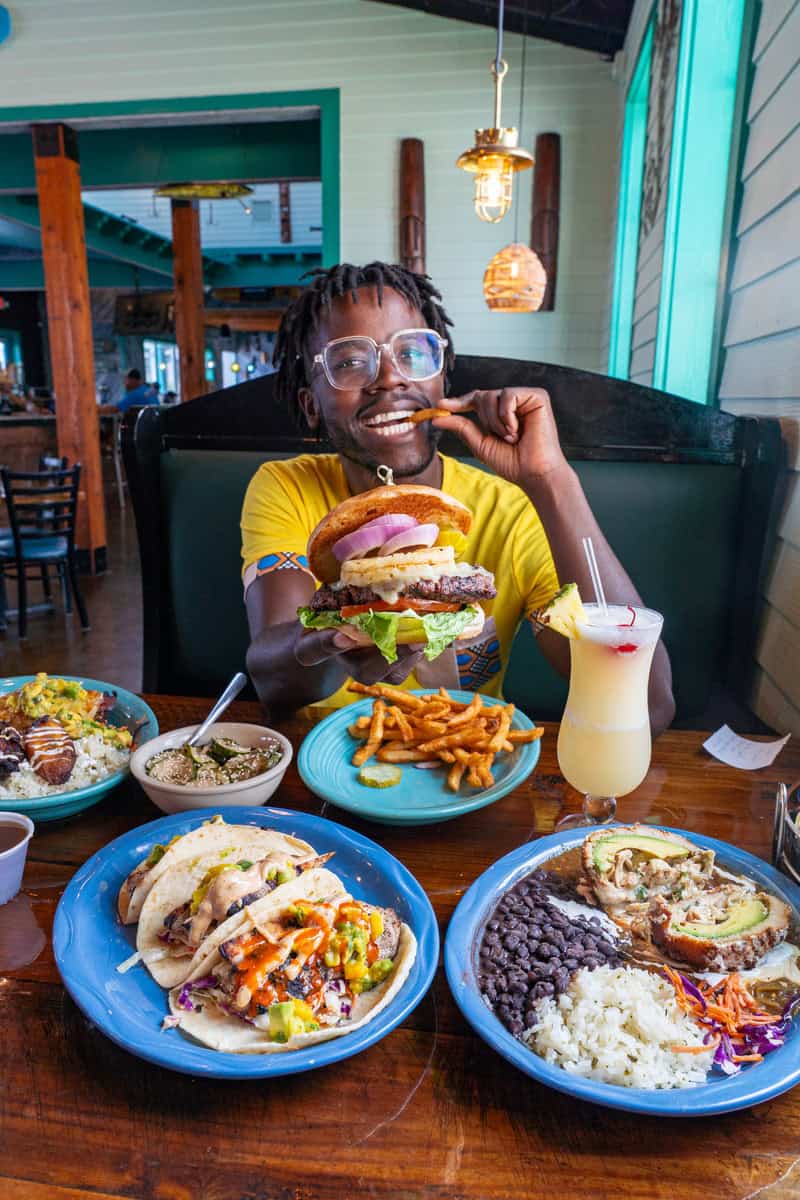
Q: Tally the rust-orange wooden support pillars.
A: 2